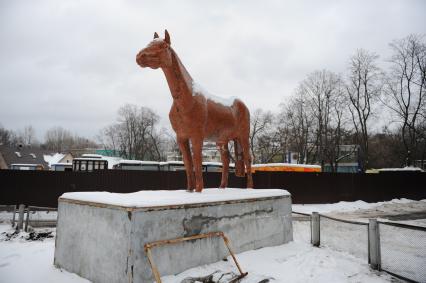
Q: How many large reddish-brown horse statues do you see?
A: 1